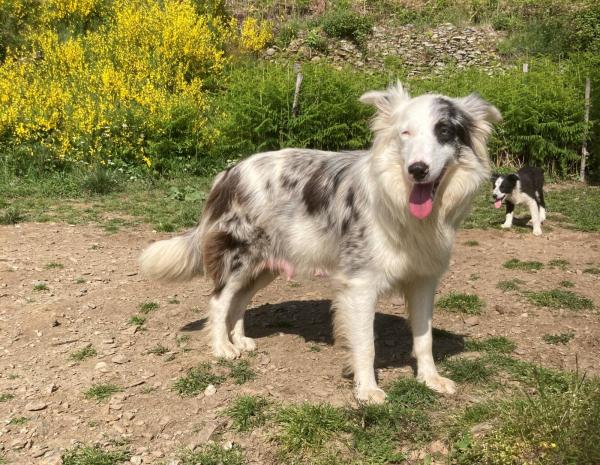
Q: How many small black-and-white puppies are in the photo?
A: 1